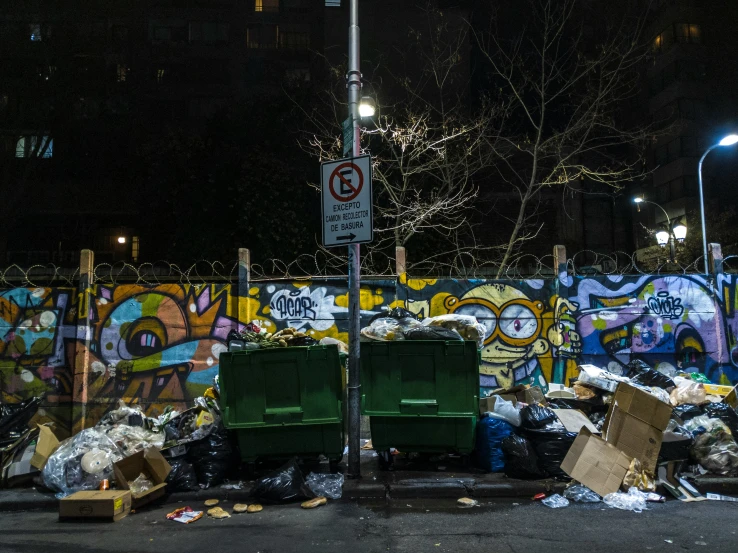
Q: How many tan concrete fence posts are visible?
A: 5